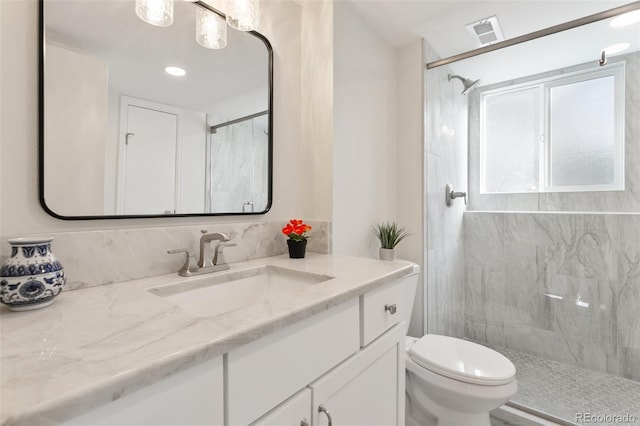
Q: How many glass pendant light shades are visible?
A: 3